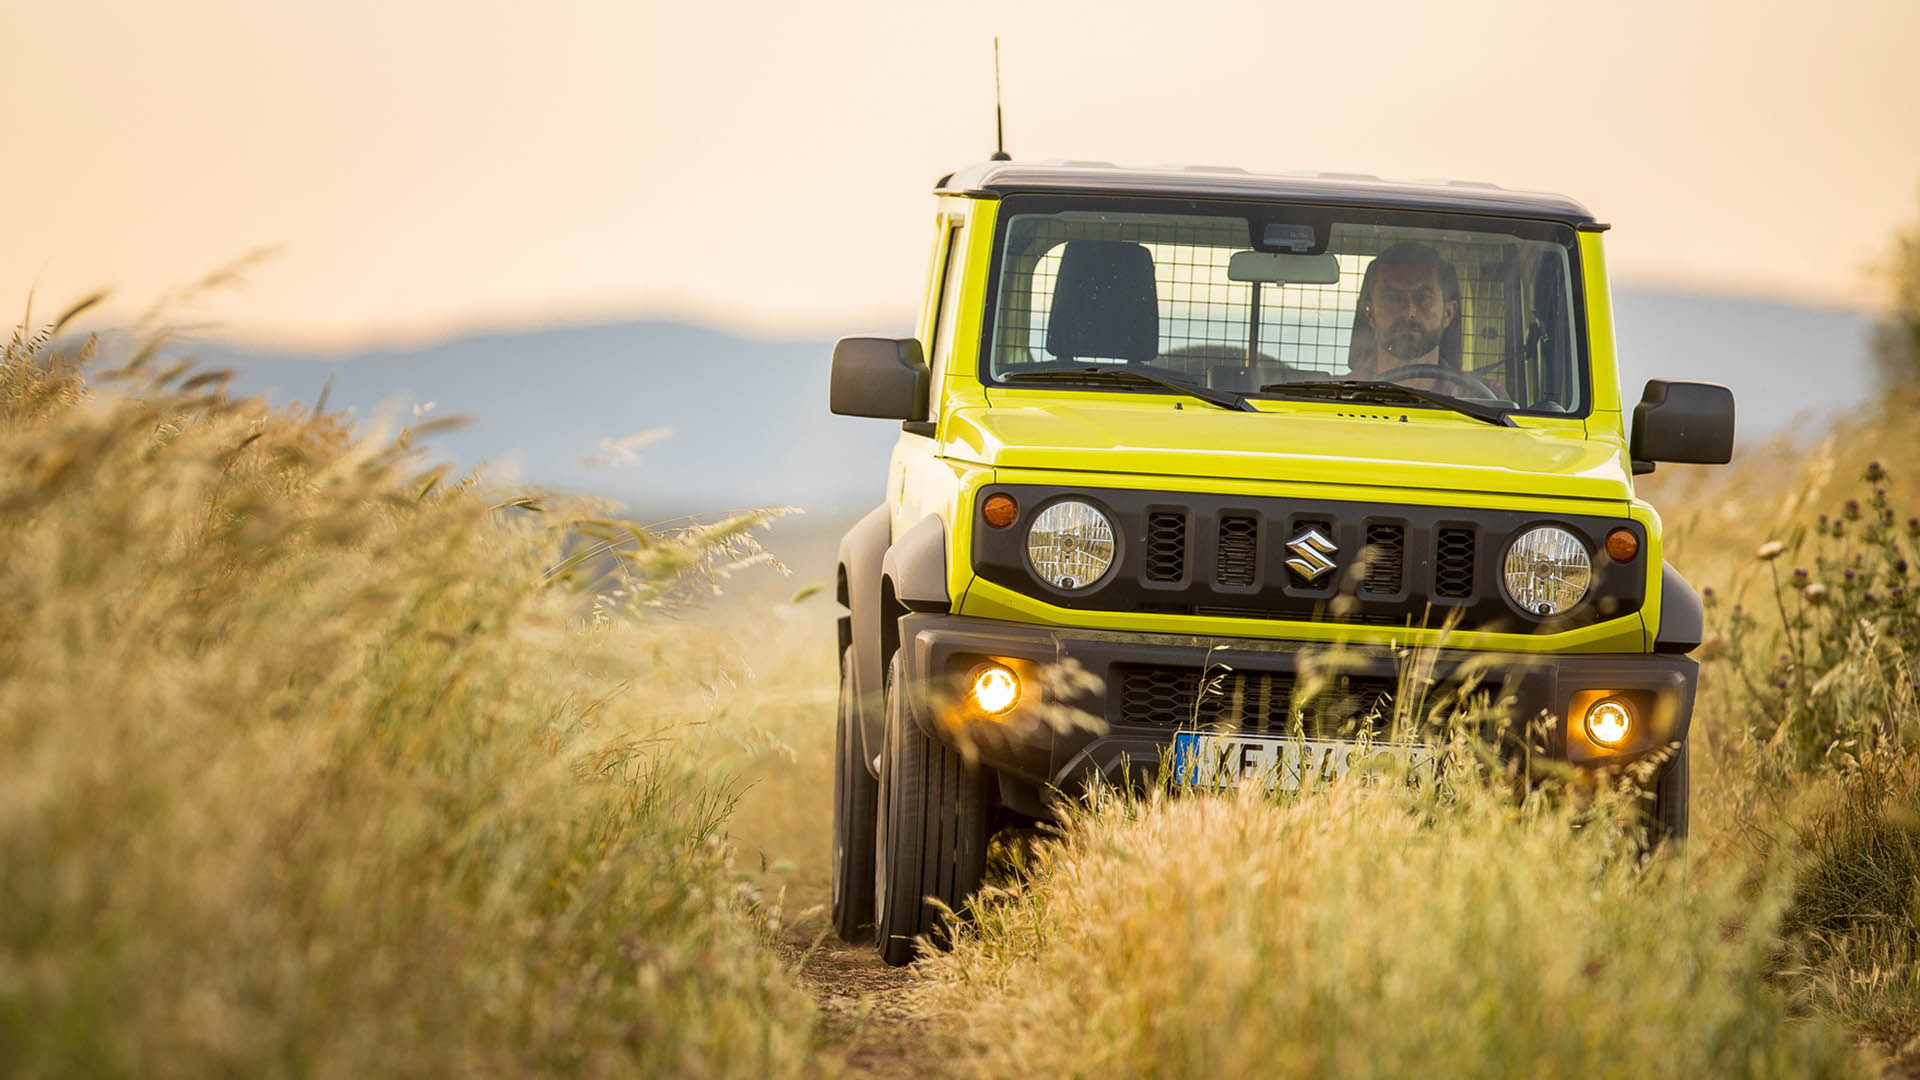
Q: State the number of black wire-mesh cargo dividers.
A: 1